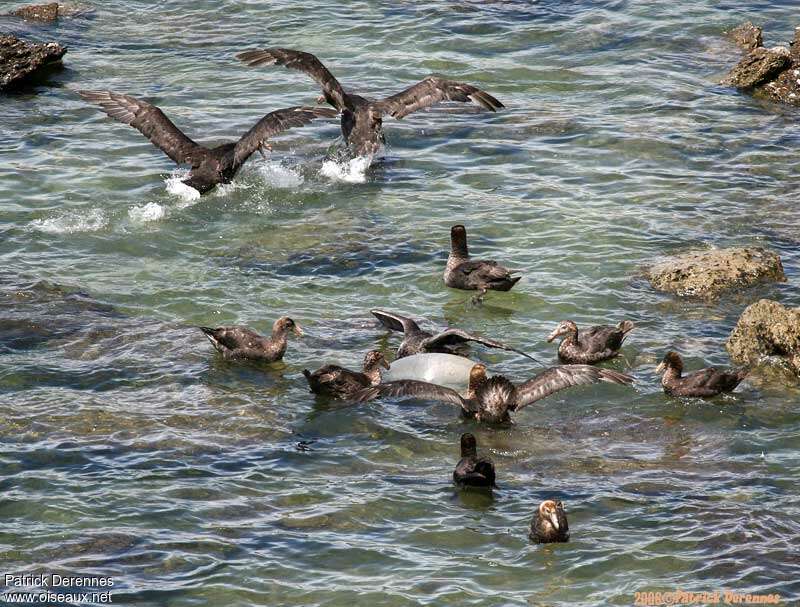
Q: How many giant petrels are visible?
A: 11